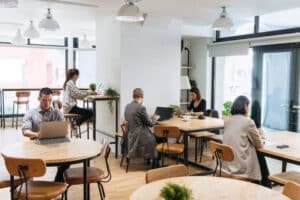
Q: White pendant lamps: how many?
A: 6